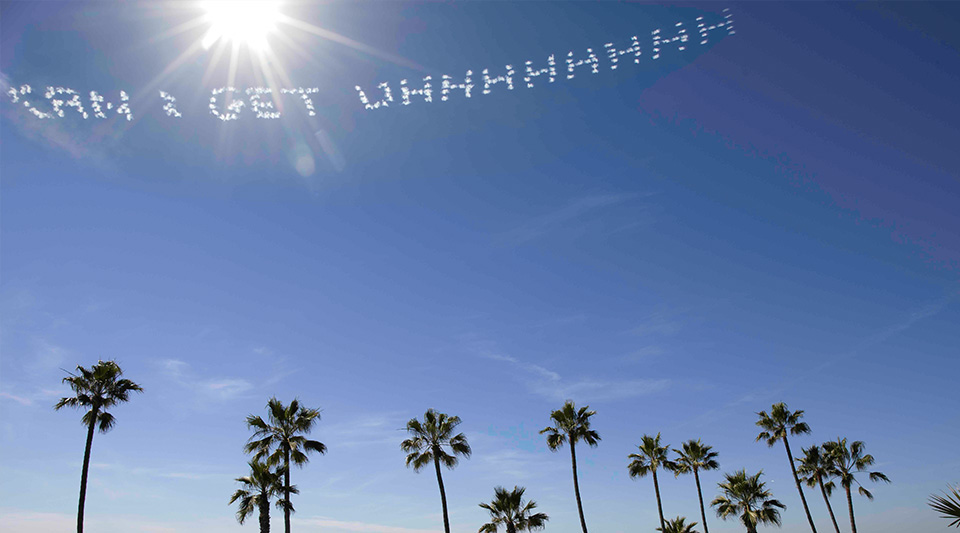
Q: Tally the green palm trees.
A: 14